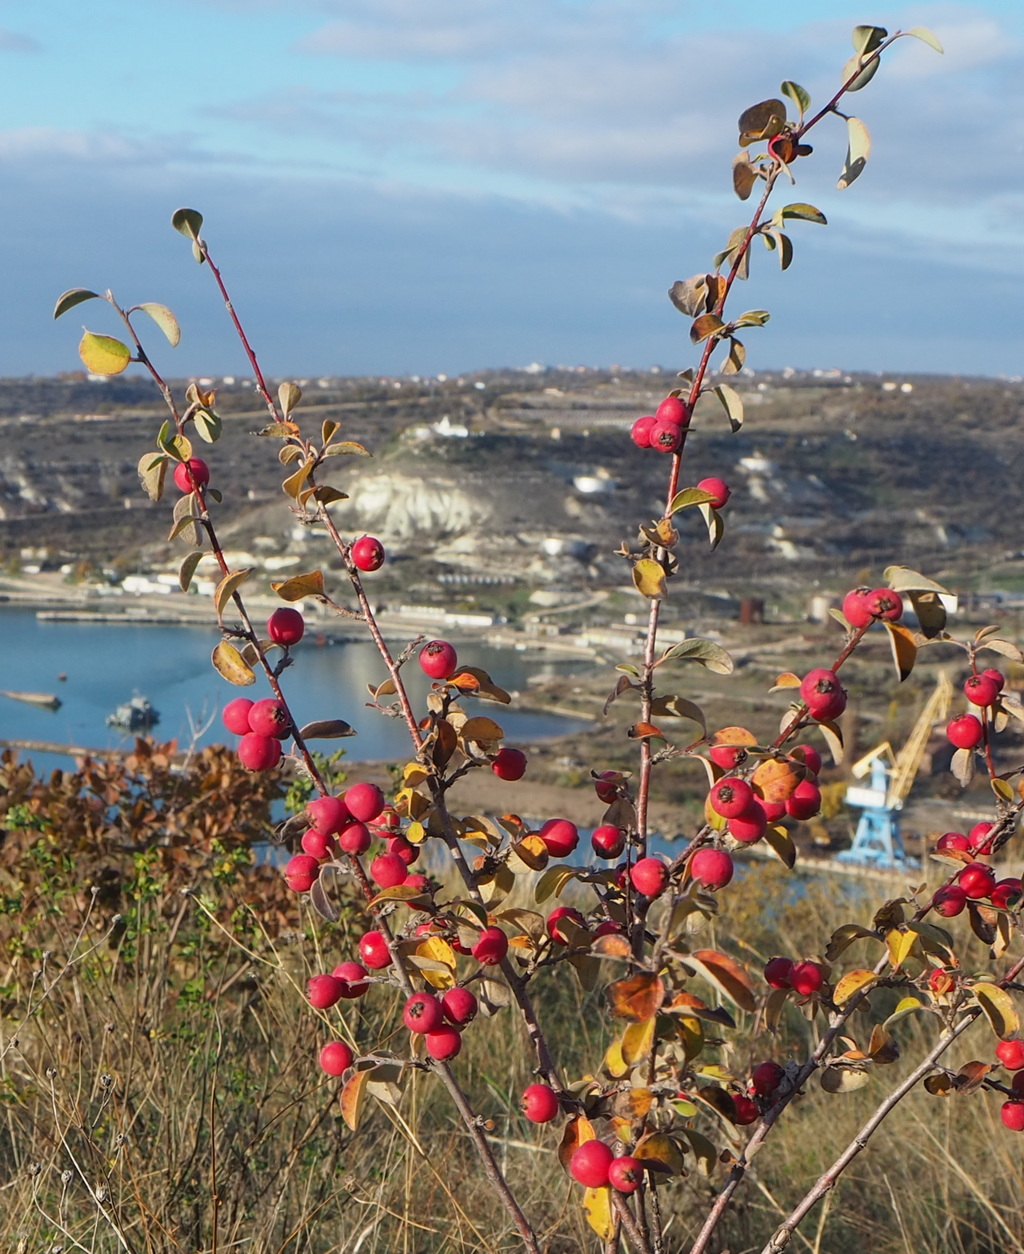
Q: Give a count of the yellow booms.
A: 1